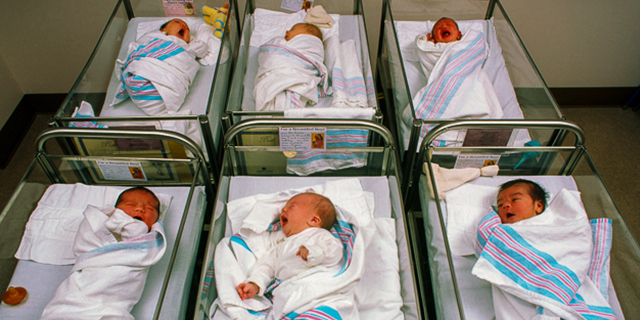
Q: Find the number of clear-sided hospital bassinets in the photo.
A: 6